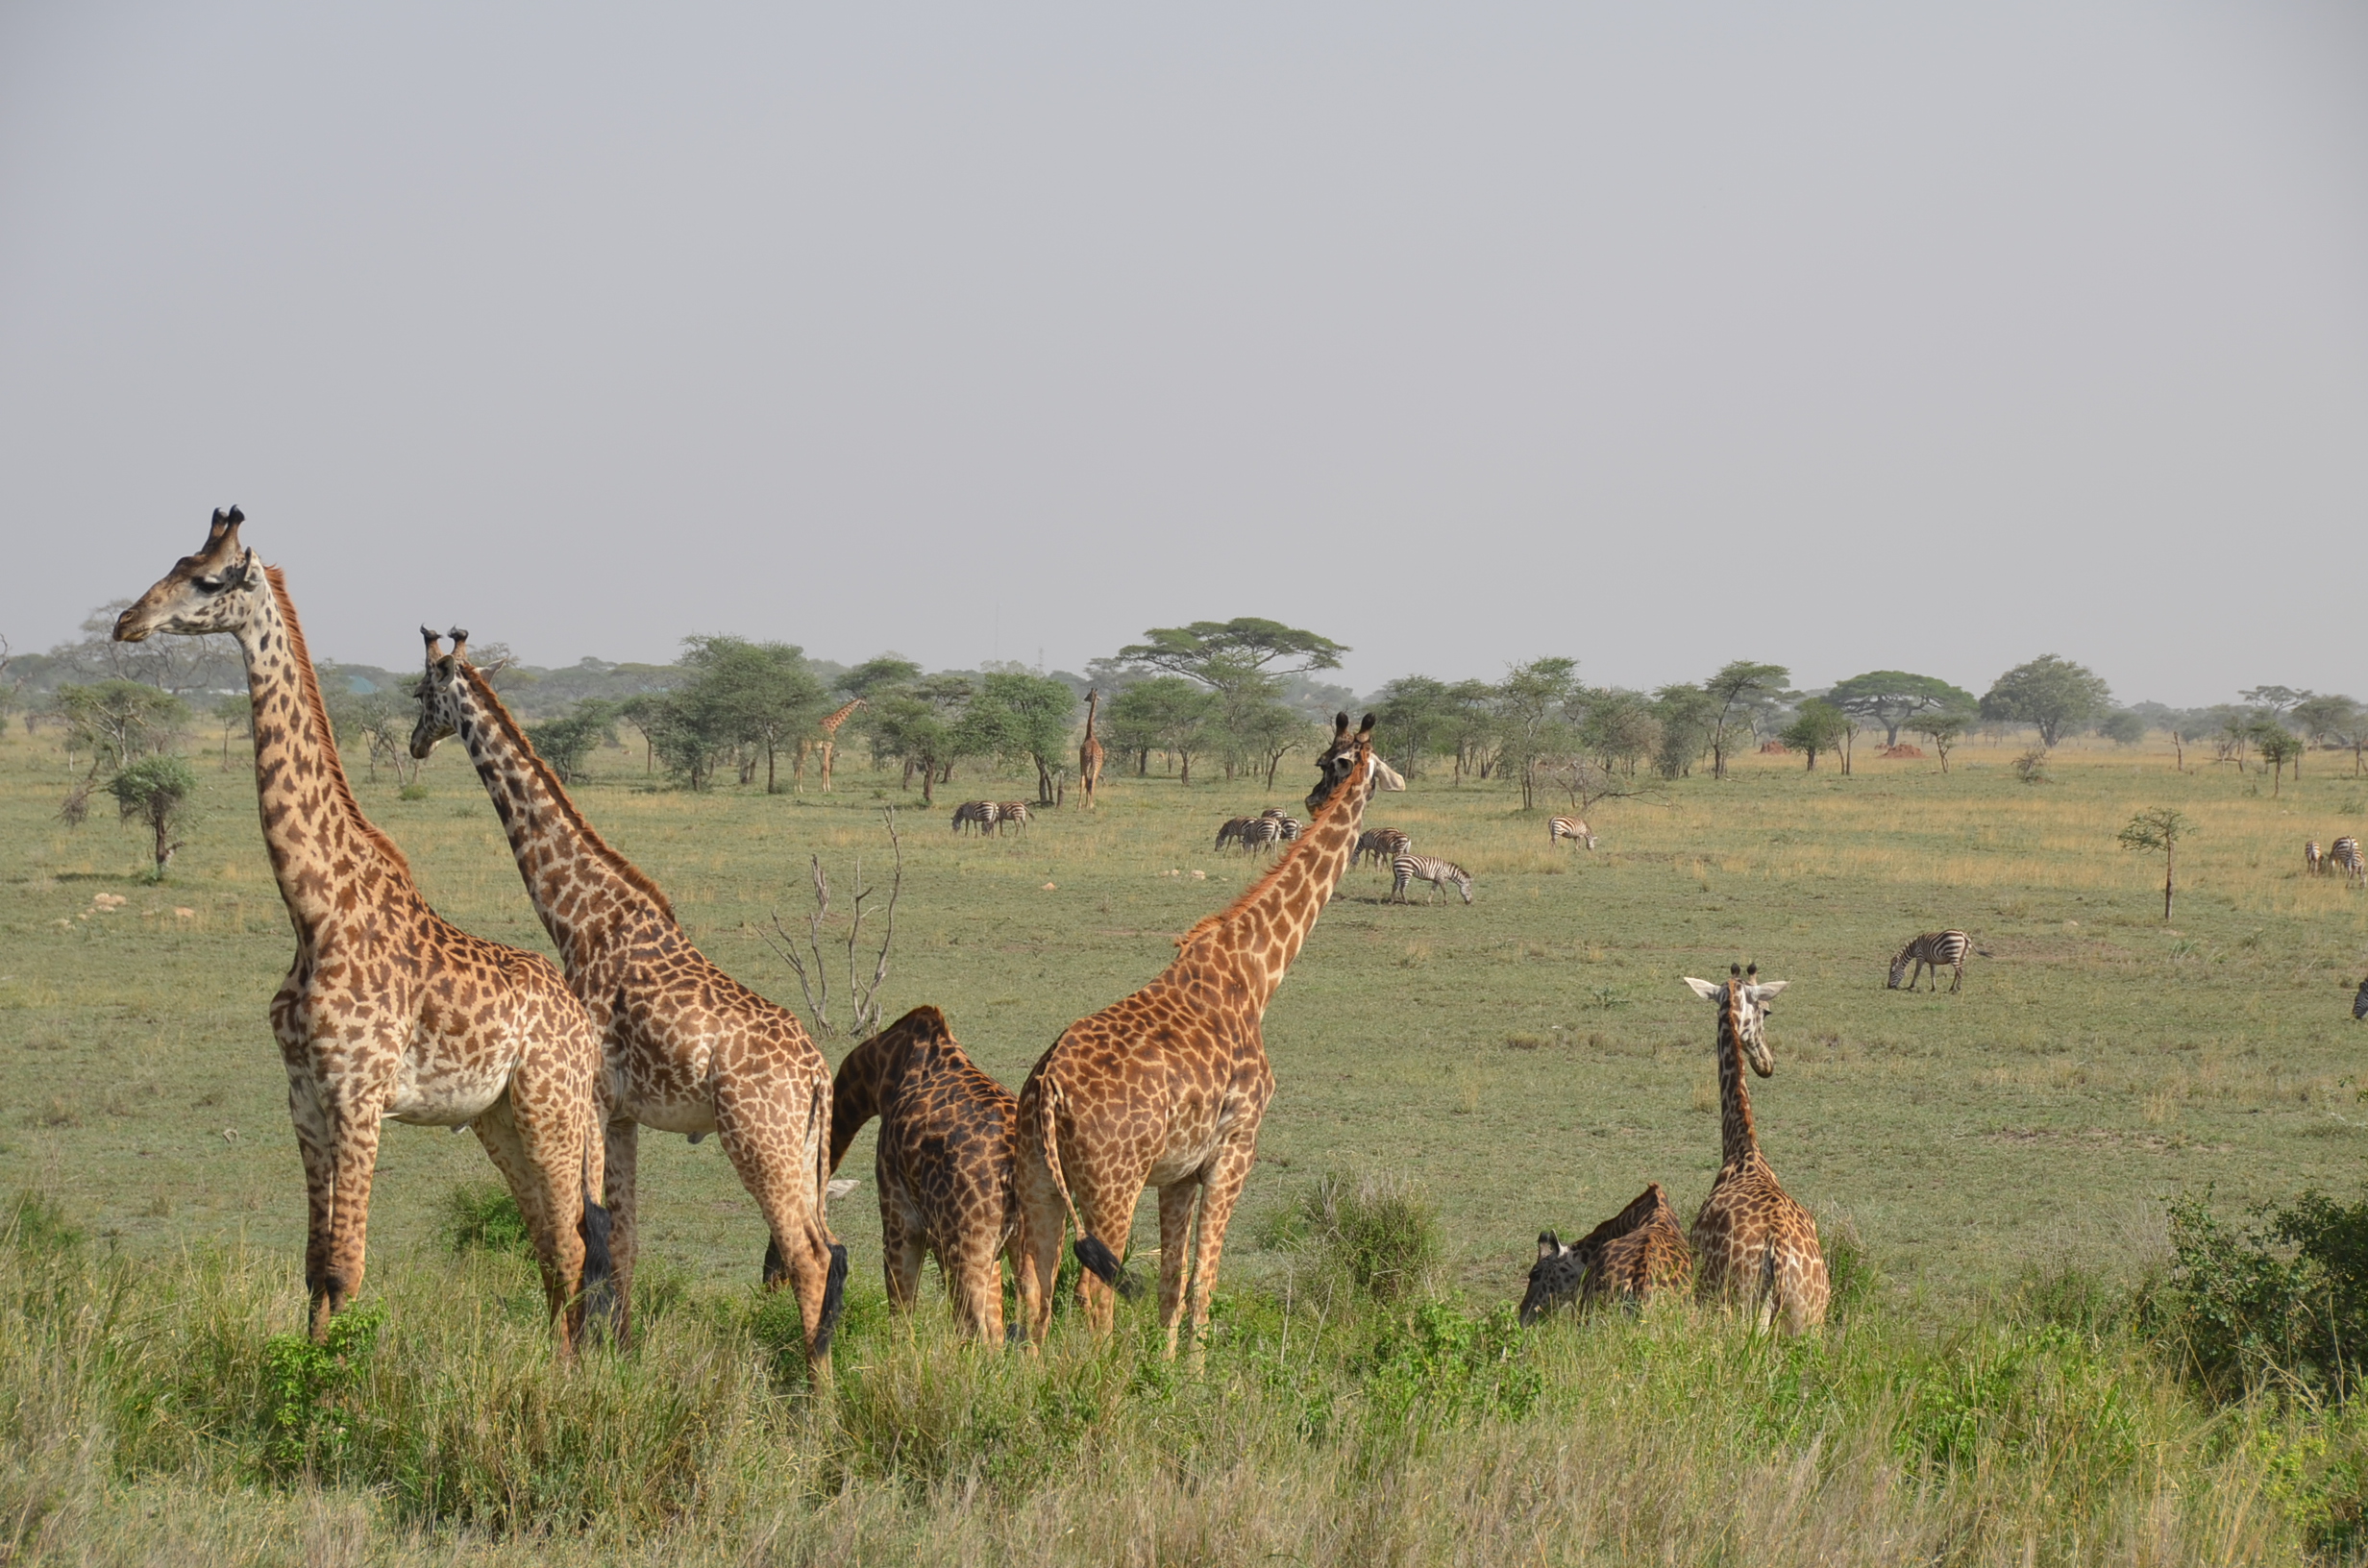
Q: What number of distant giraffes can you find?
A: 2